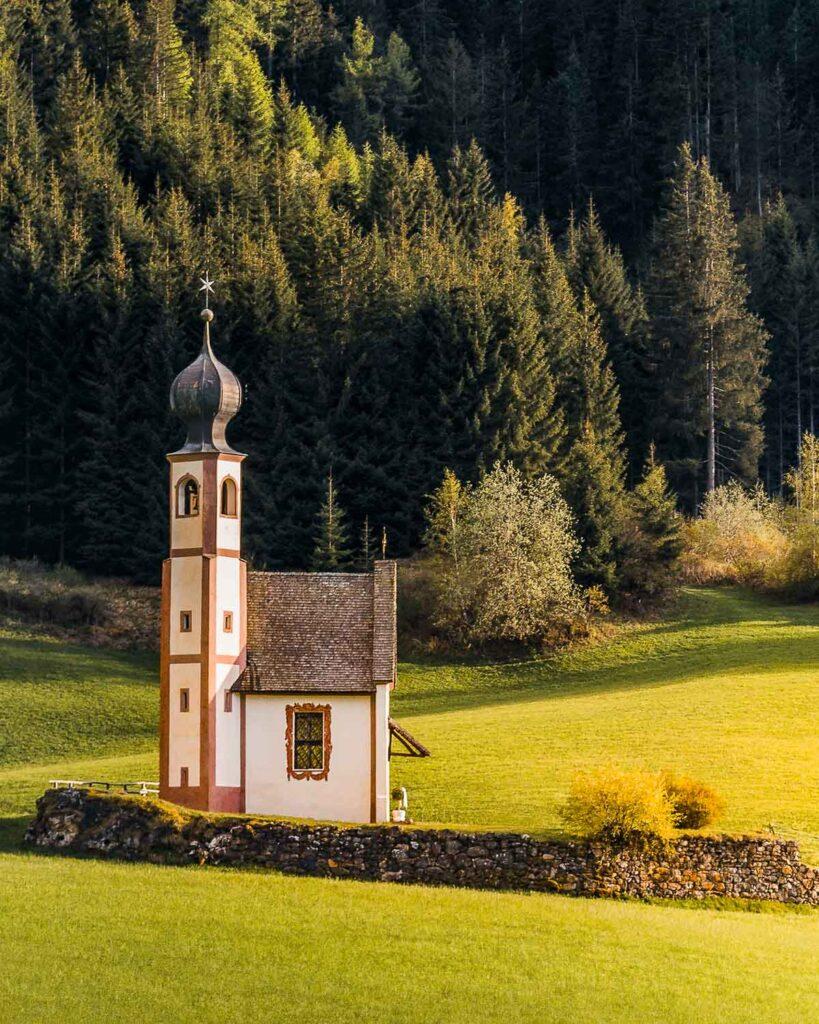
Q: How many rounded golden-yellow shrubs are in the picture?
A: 2